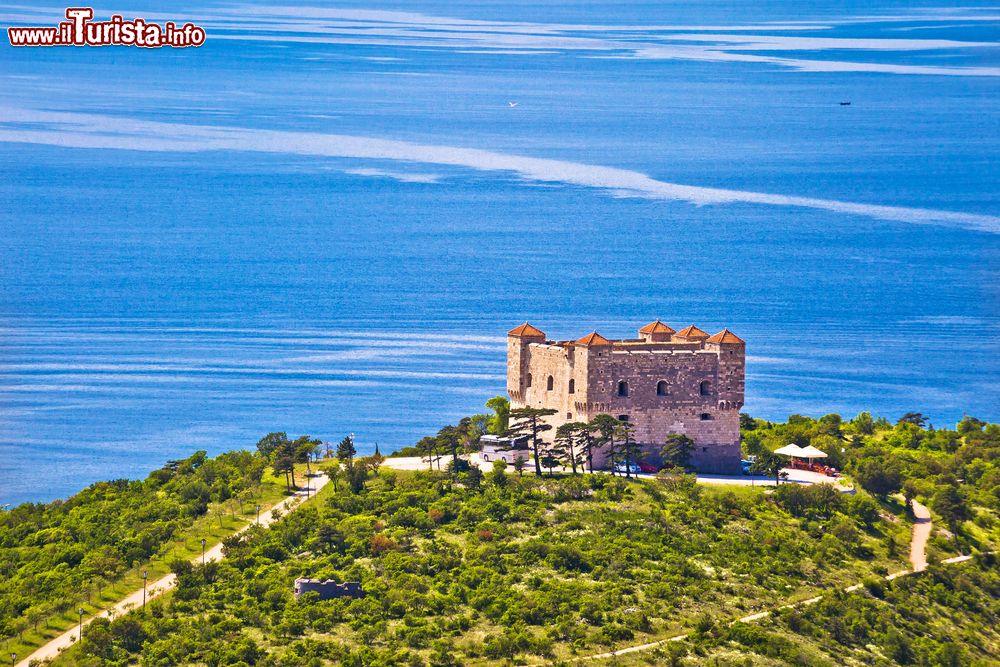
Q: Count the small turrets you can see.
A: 5